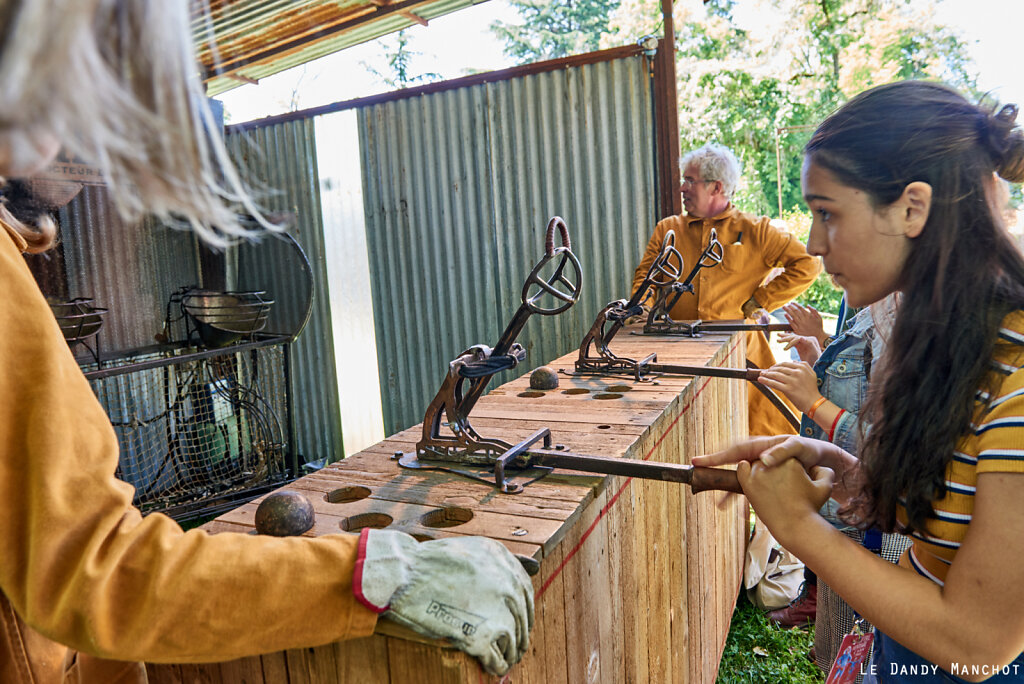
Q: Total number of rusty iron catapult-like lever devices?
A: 3